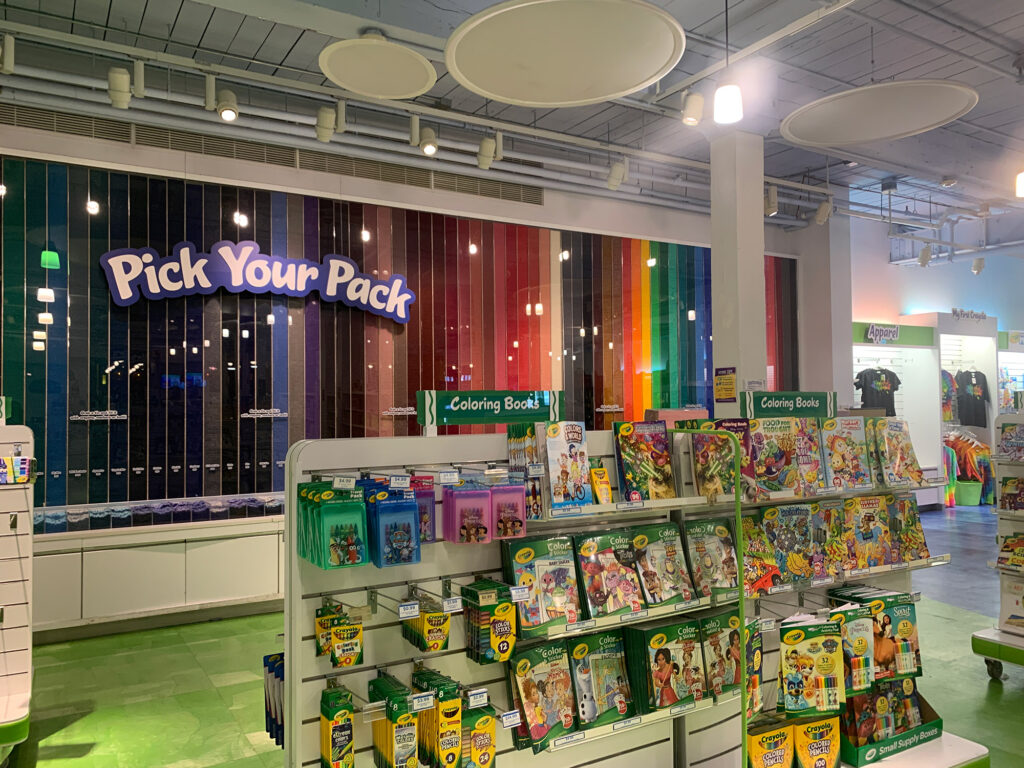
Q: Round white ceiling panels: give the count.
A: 3